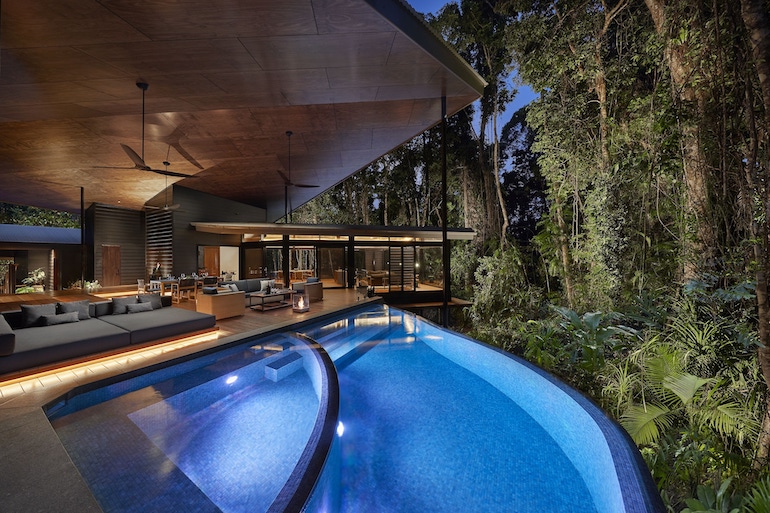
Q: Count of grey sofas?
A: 2